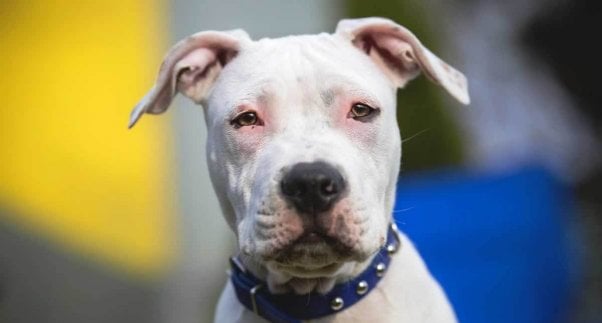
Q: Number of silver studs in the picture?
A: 4